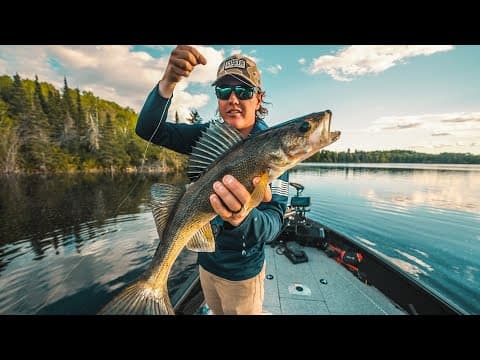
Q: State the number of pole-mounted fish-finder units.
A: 1